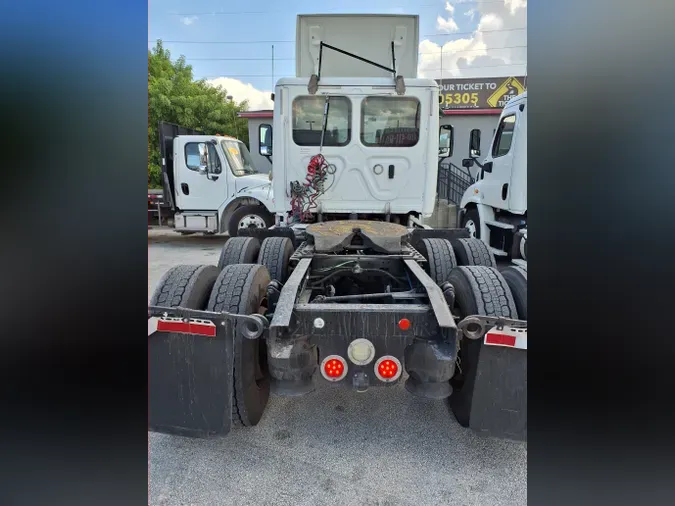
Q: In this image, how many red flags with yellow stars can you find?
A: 0